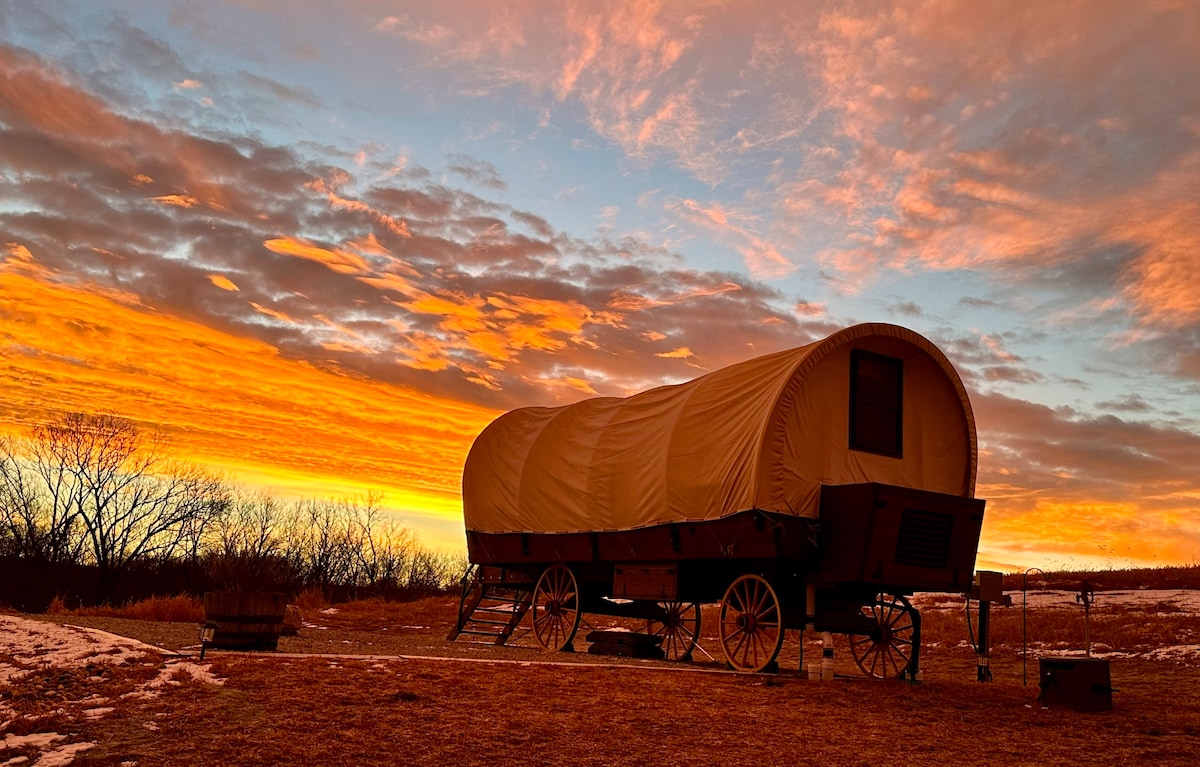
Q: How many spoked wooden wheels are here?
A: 4